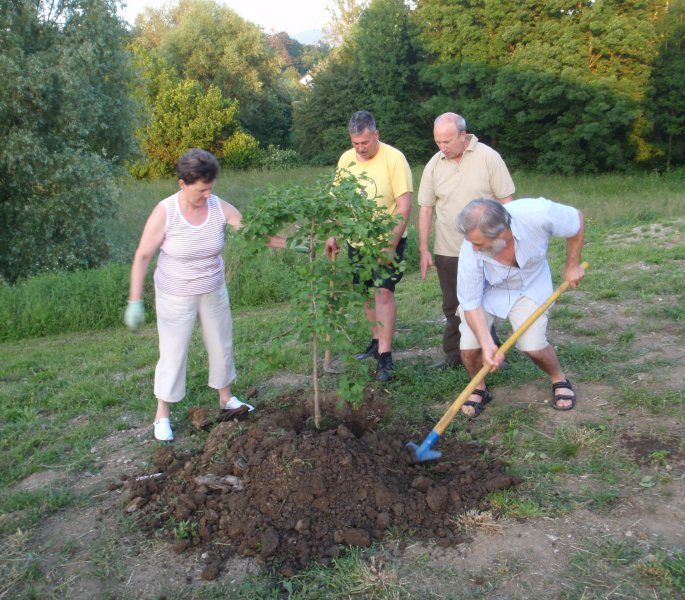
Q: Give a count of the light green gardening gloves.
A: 2